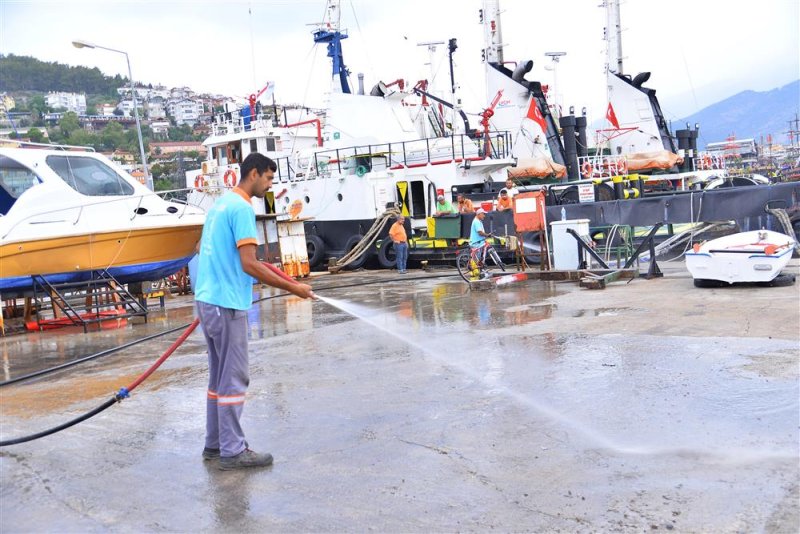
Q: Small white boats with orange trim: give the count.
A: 1